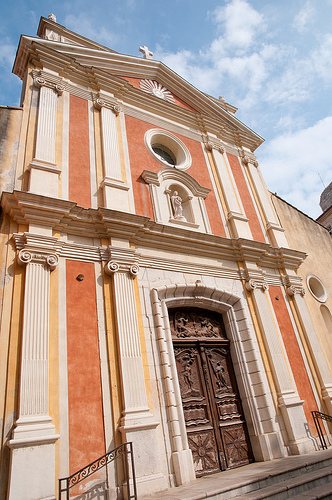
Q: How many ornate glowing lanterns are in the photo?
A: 0